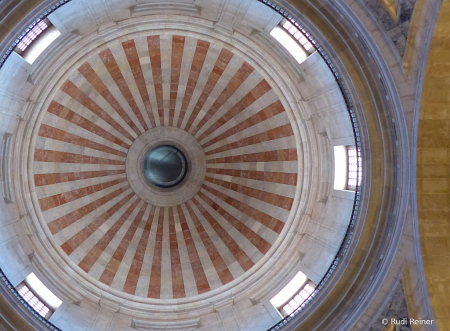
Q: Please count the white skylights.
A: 5